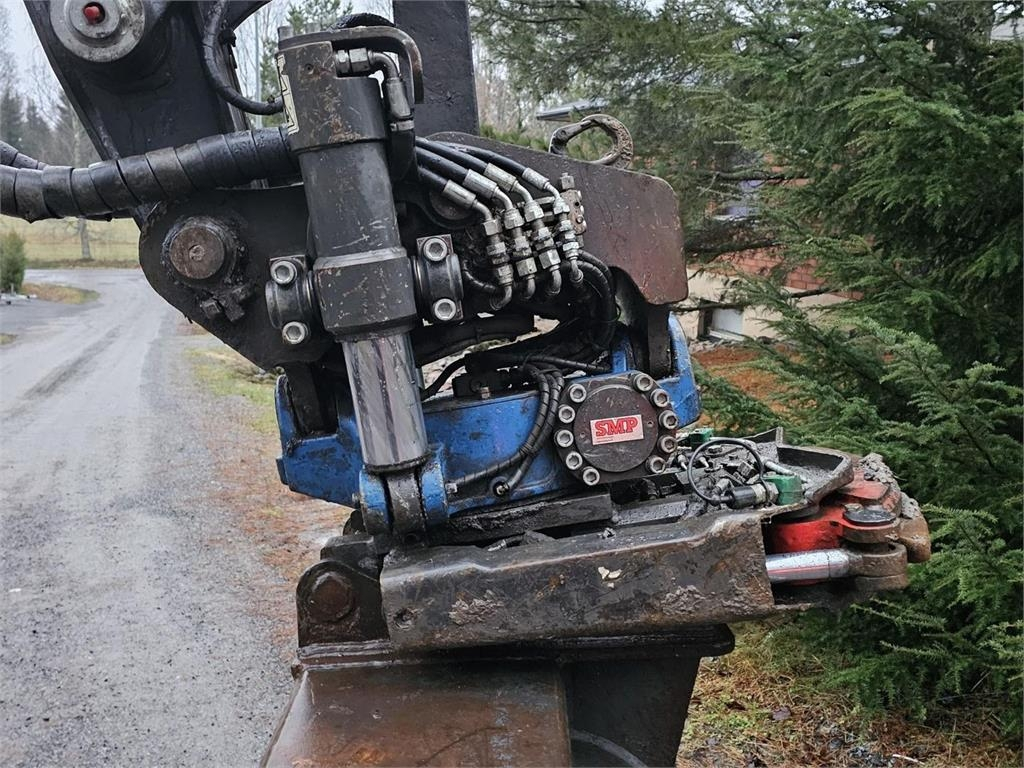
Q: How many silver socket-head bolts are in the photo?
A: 14